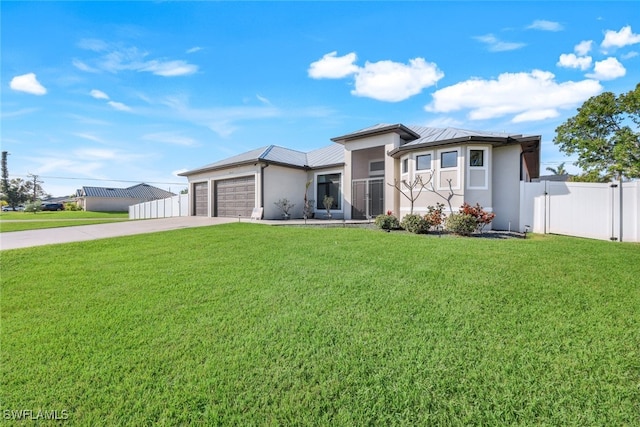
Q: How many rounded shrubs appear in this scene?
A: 3